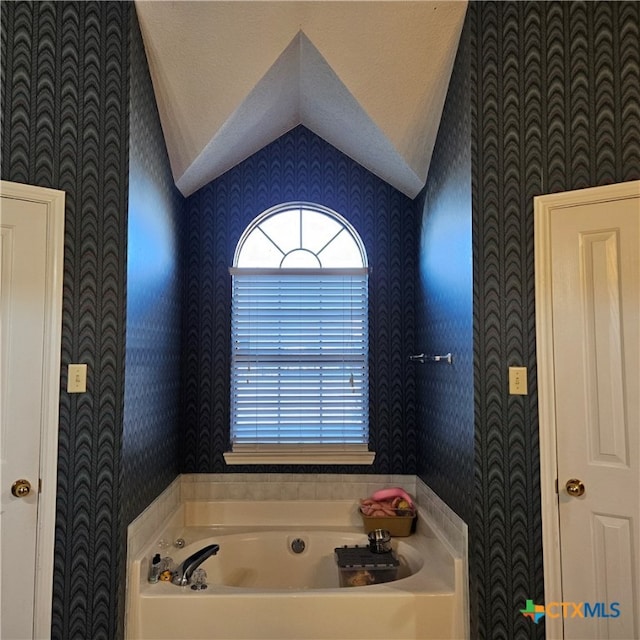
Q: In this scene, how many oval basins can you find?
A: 1